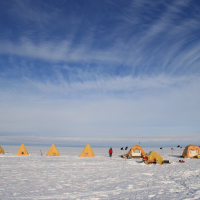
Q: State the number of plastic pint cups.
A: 0